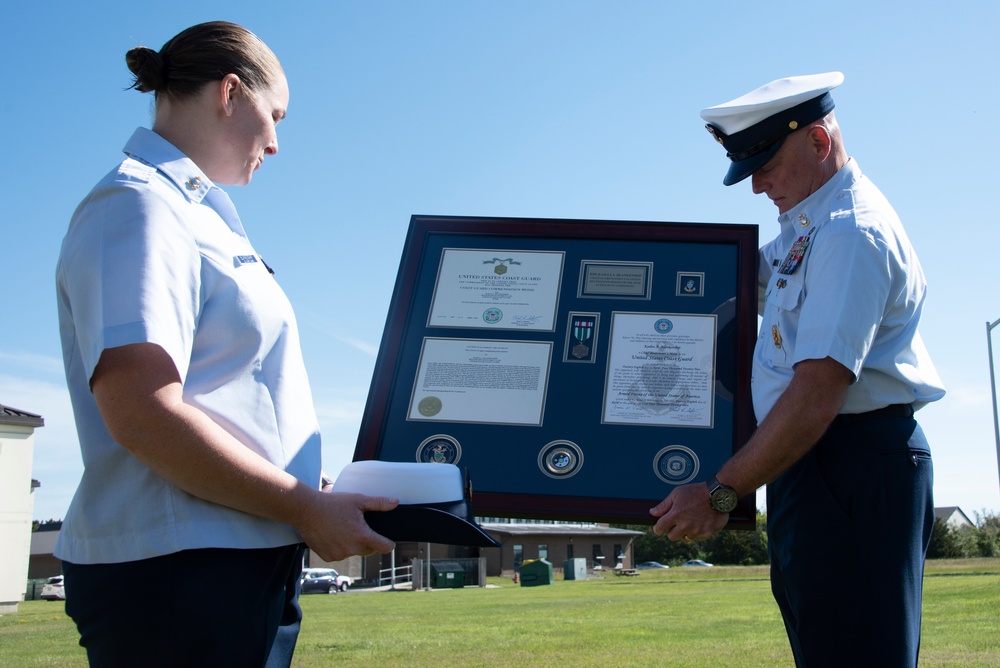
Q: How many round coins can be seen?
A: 3